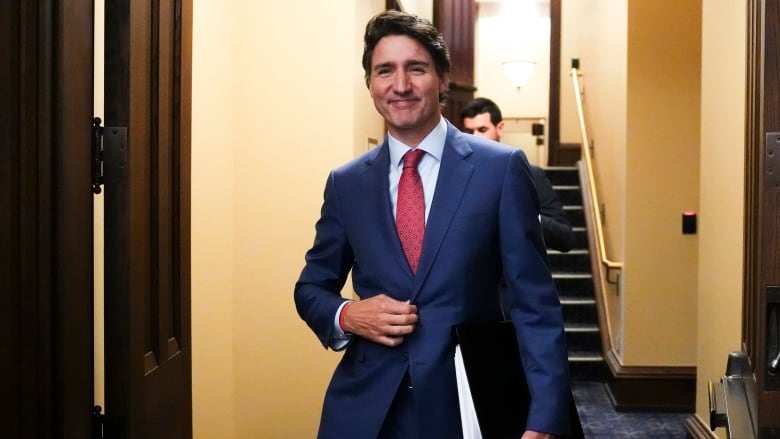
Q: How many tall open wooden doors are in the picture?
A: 2